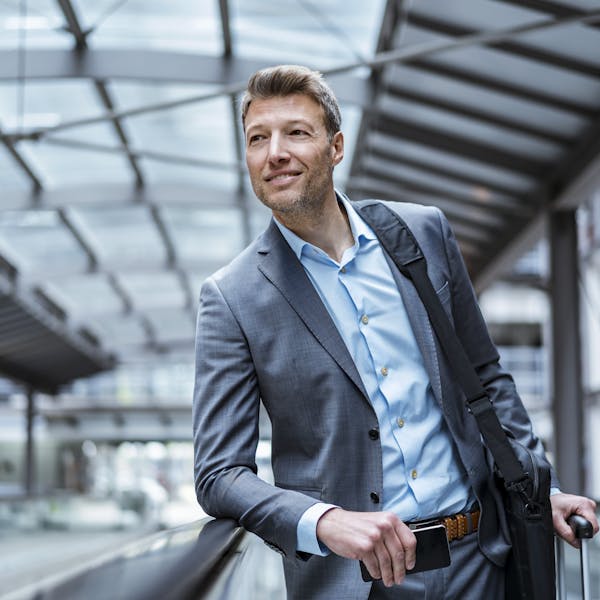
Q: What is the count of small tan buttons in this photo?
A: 5